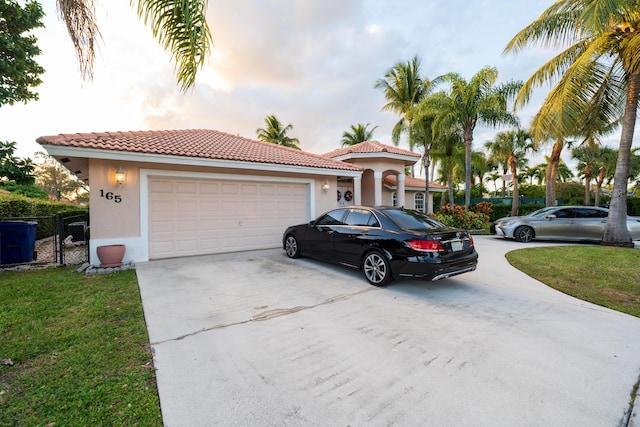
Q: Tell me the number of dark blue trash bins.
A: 1